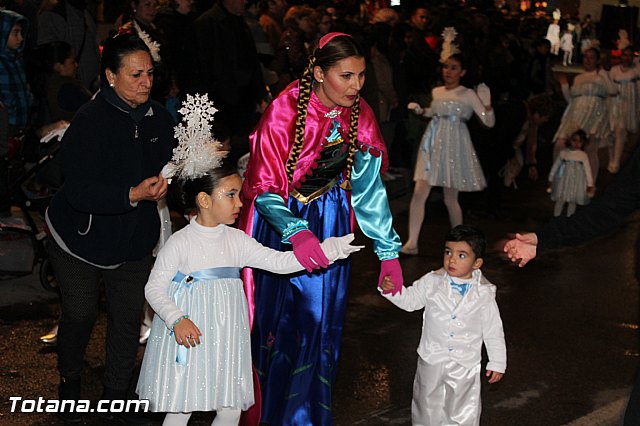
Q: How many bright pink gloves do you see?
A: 2